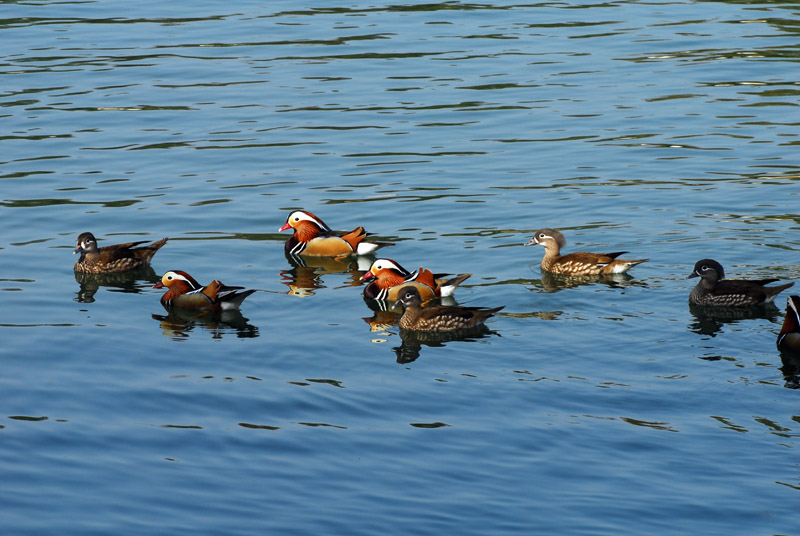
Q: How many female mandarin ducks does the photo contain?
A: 4